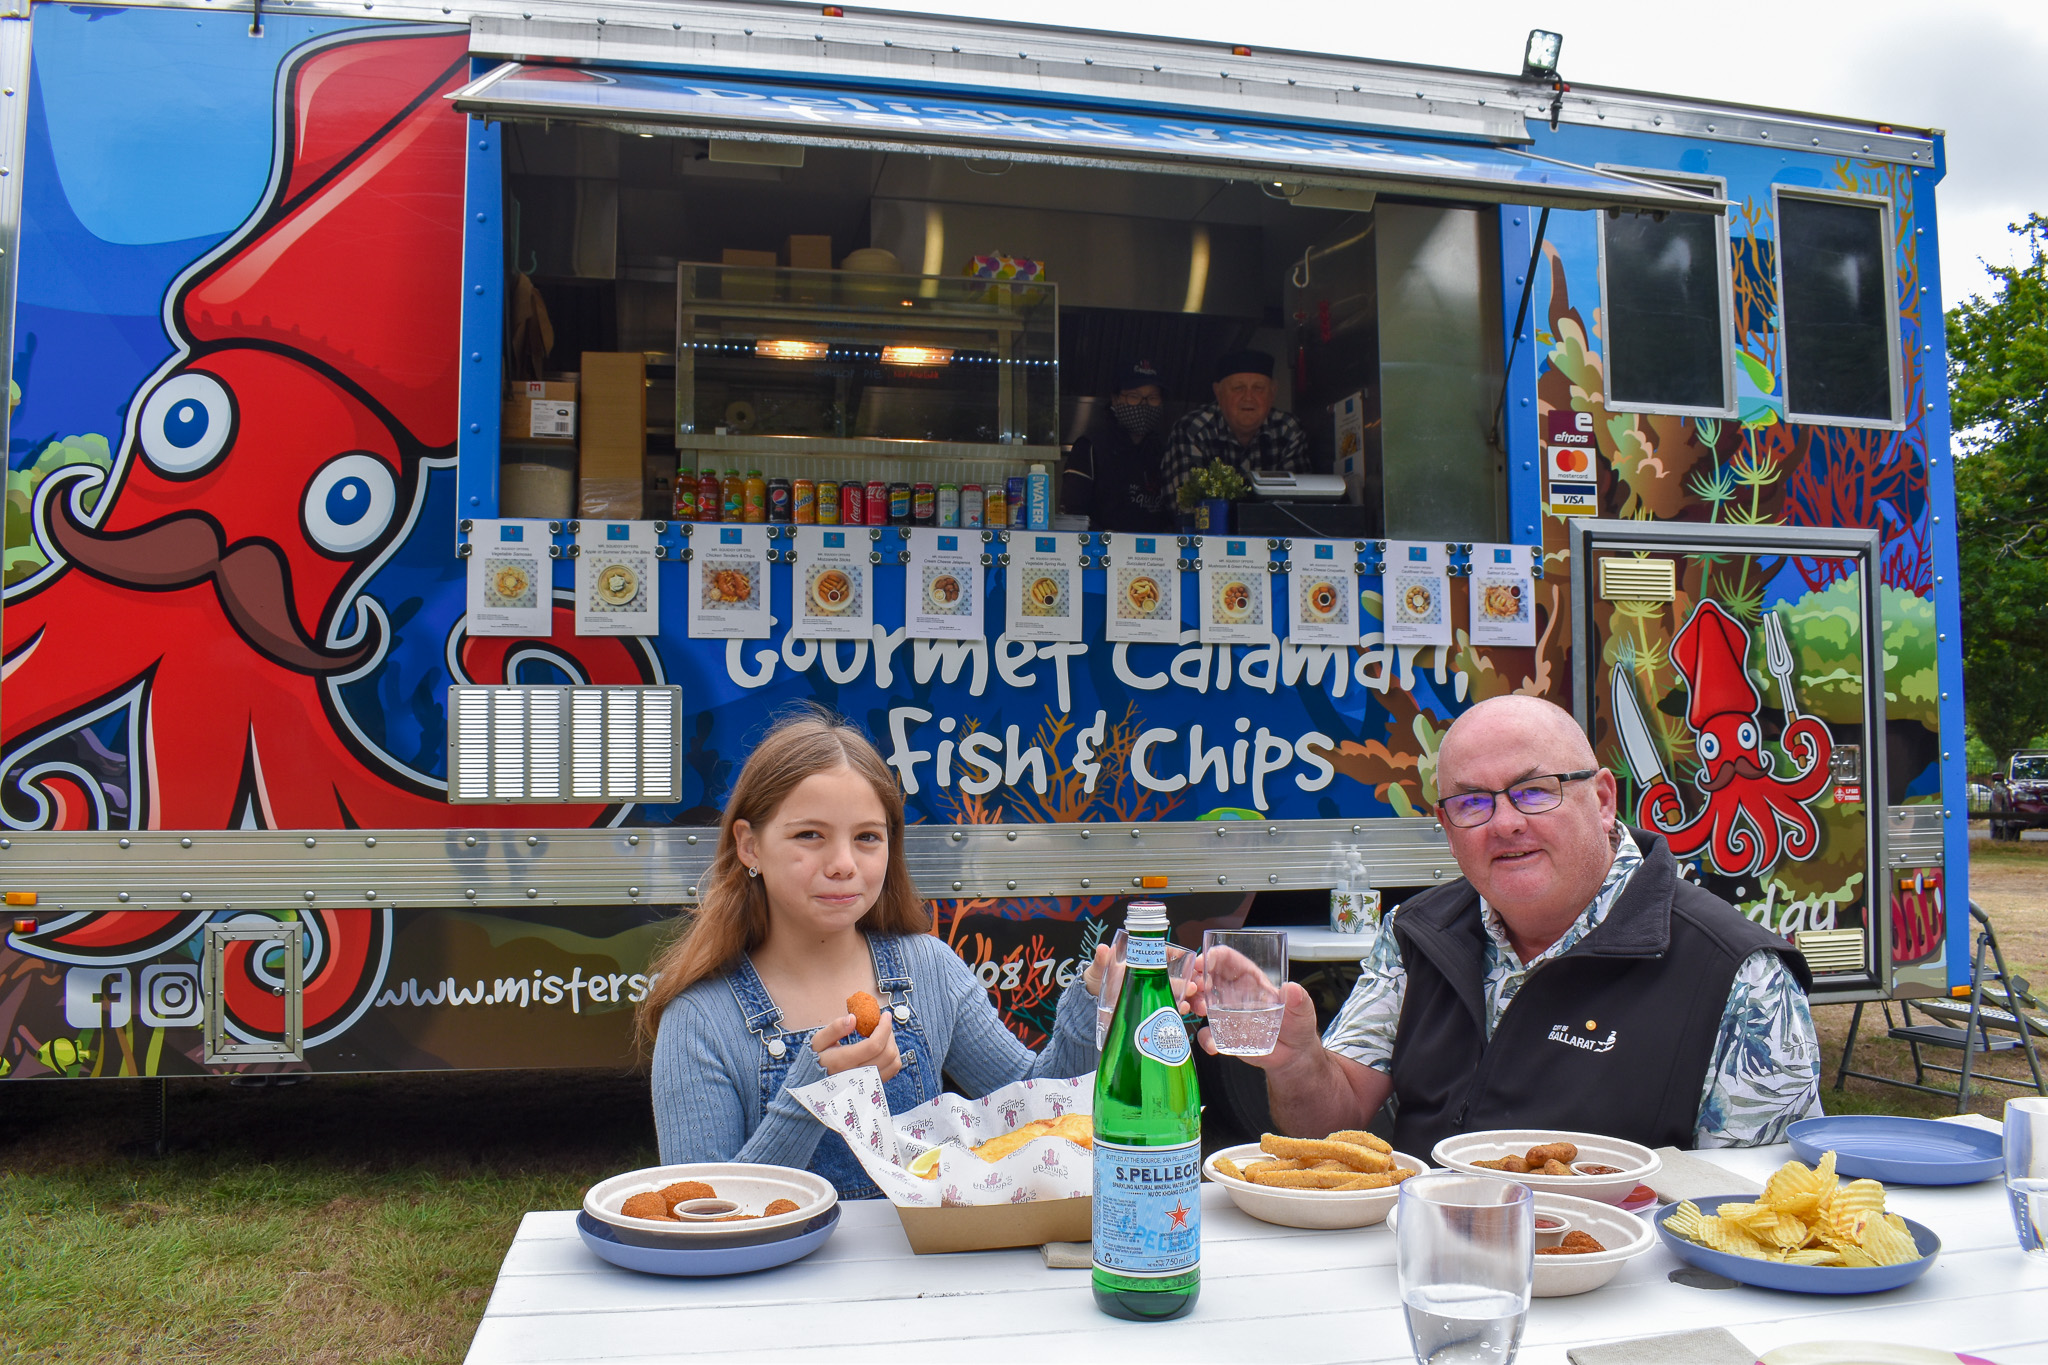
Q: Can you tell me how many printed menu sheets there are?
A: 11